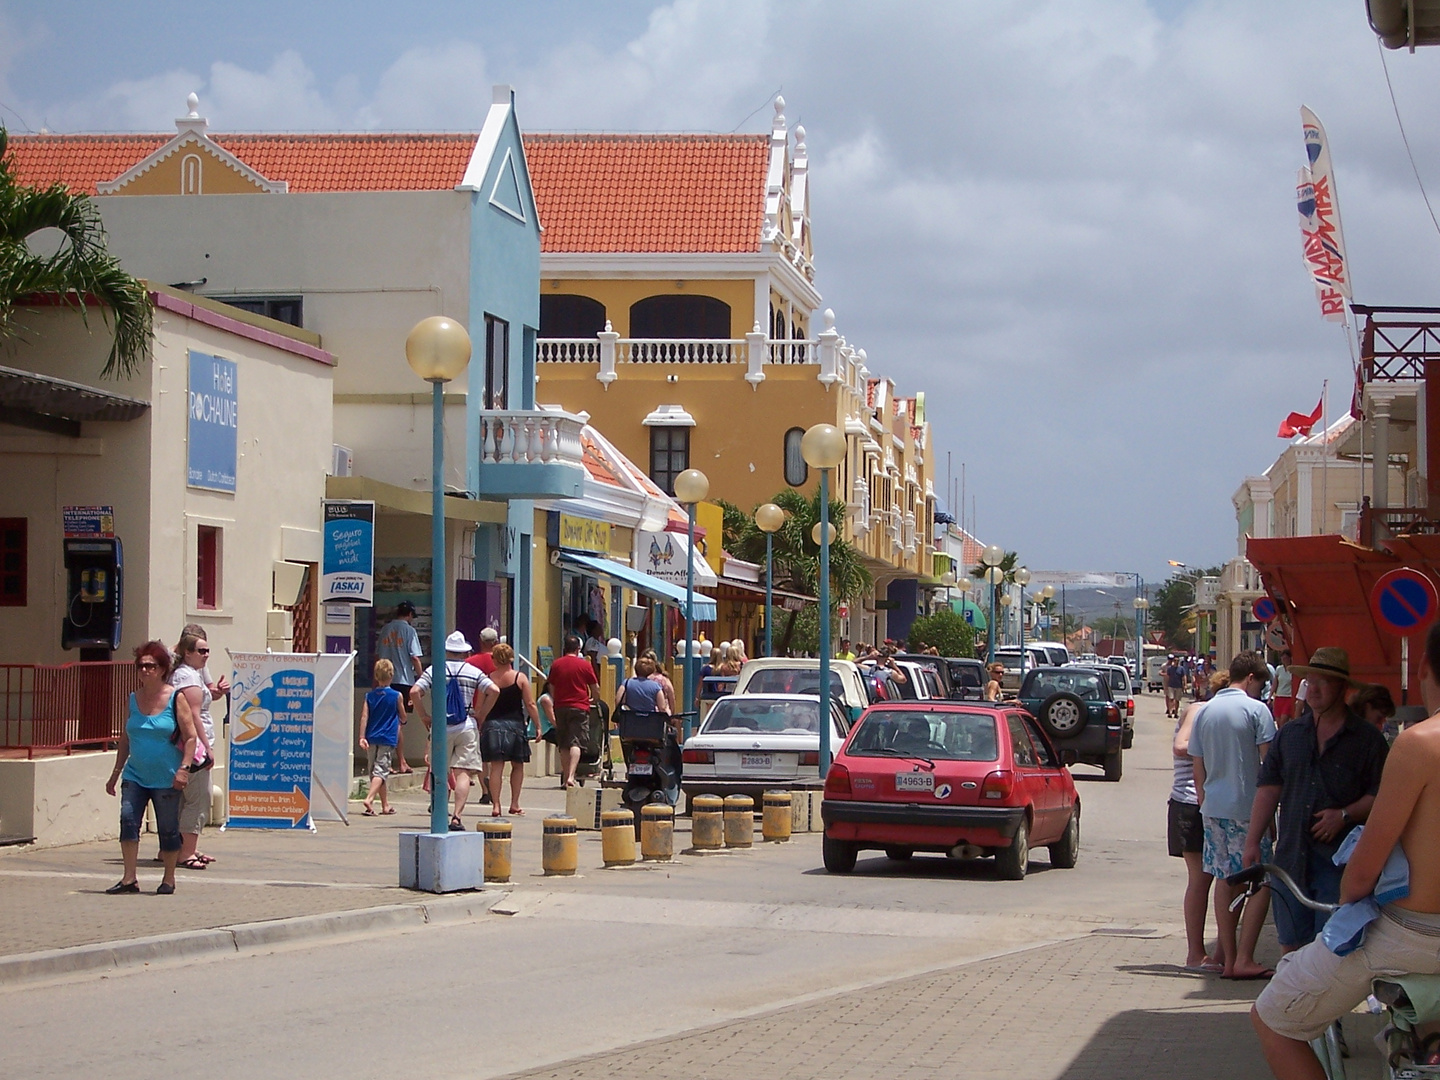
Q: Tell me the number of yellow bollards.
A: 7